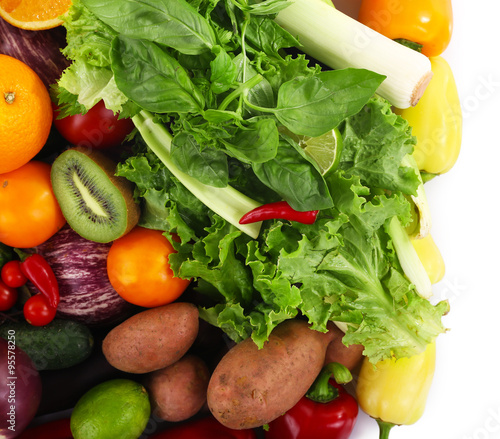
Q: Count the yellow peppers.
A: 3